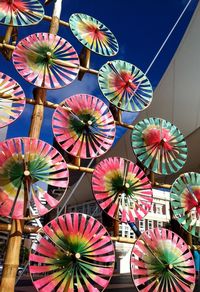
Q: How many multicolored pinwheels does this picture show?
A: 12